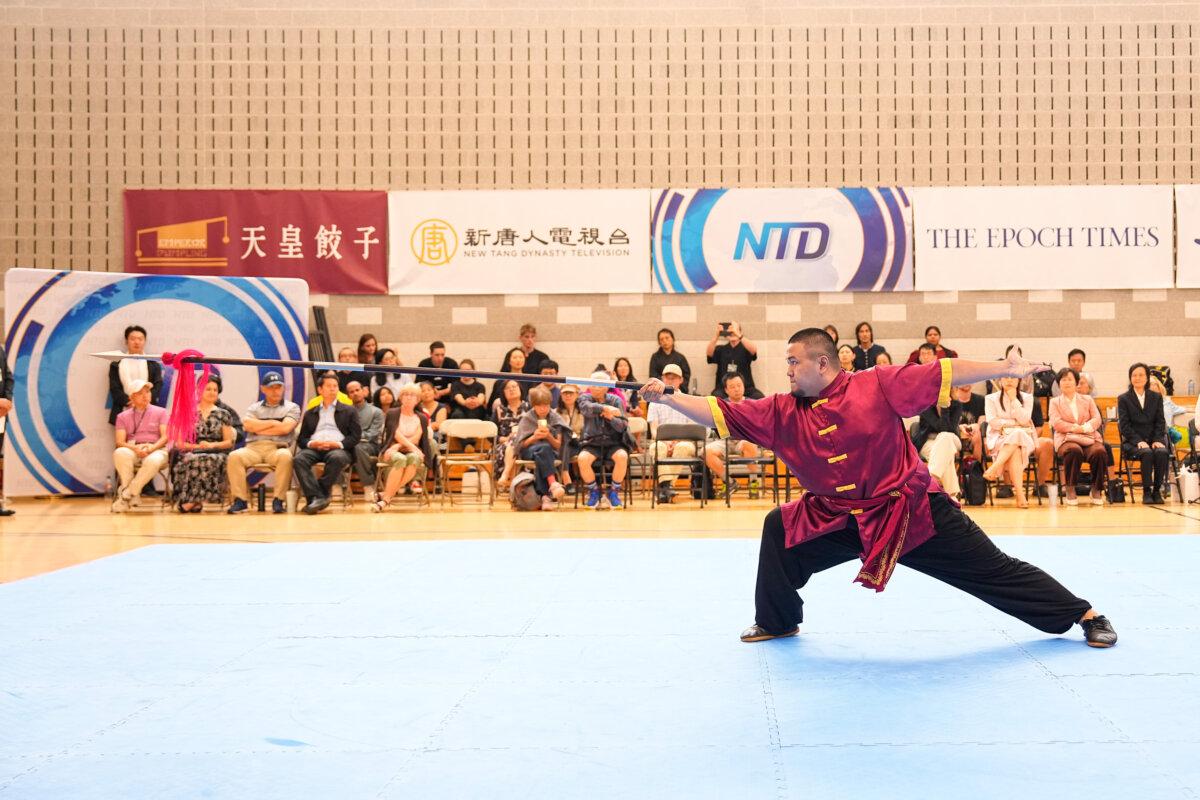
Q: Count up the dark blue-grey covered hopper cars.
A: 0